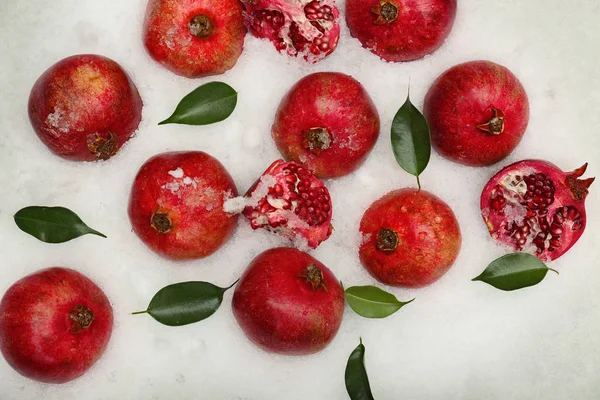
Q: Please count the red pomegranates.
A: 12